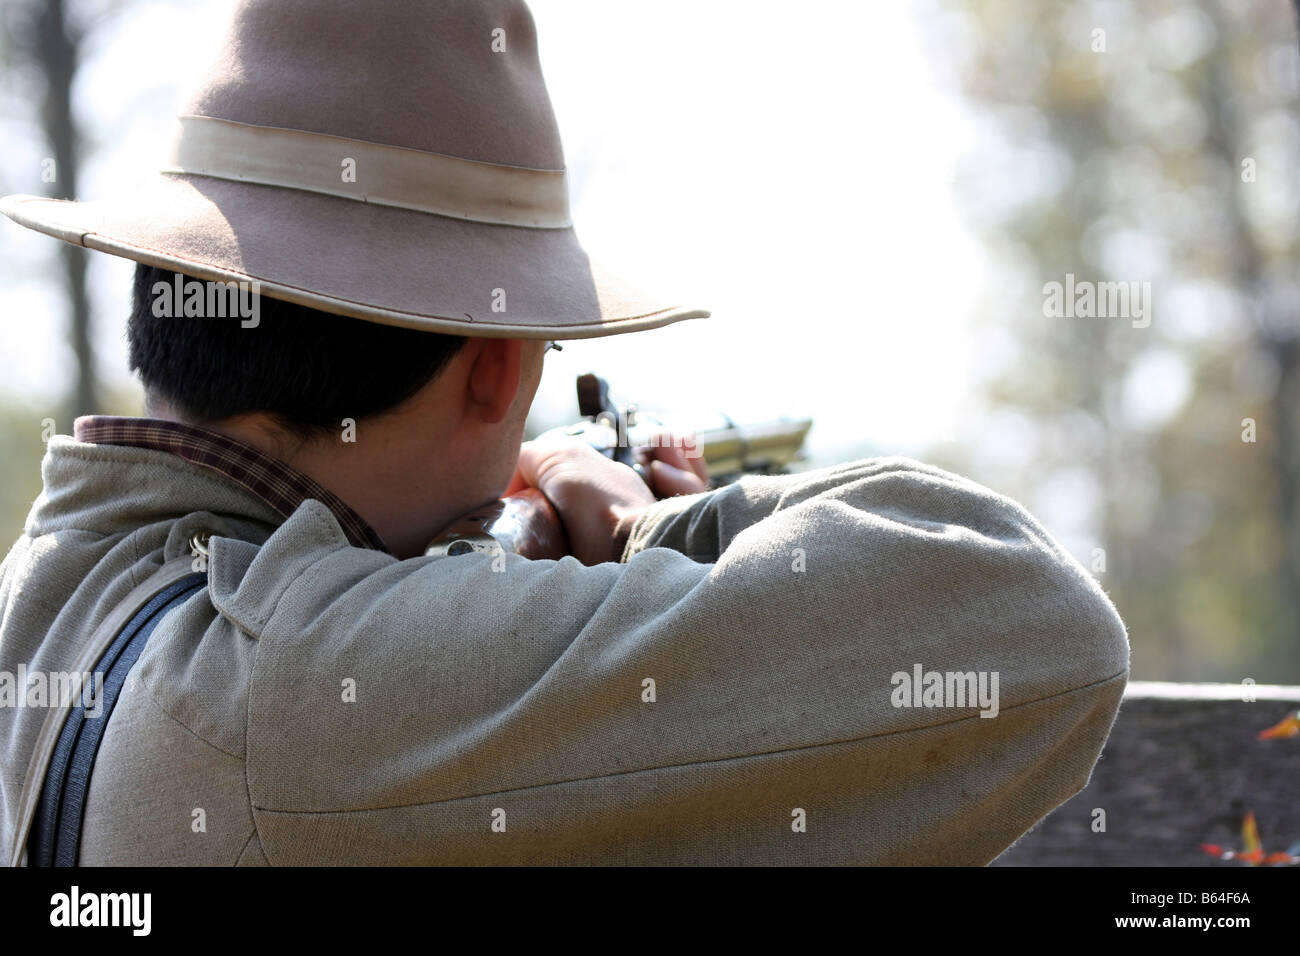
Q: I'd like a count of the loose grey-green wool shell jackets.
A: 1